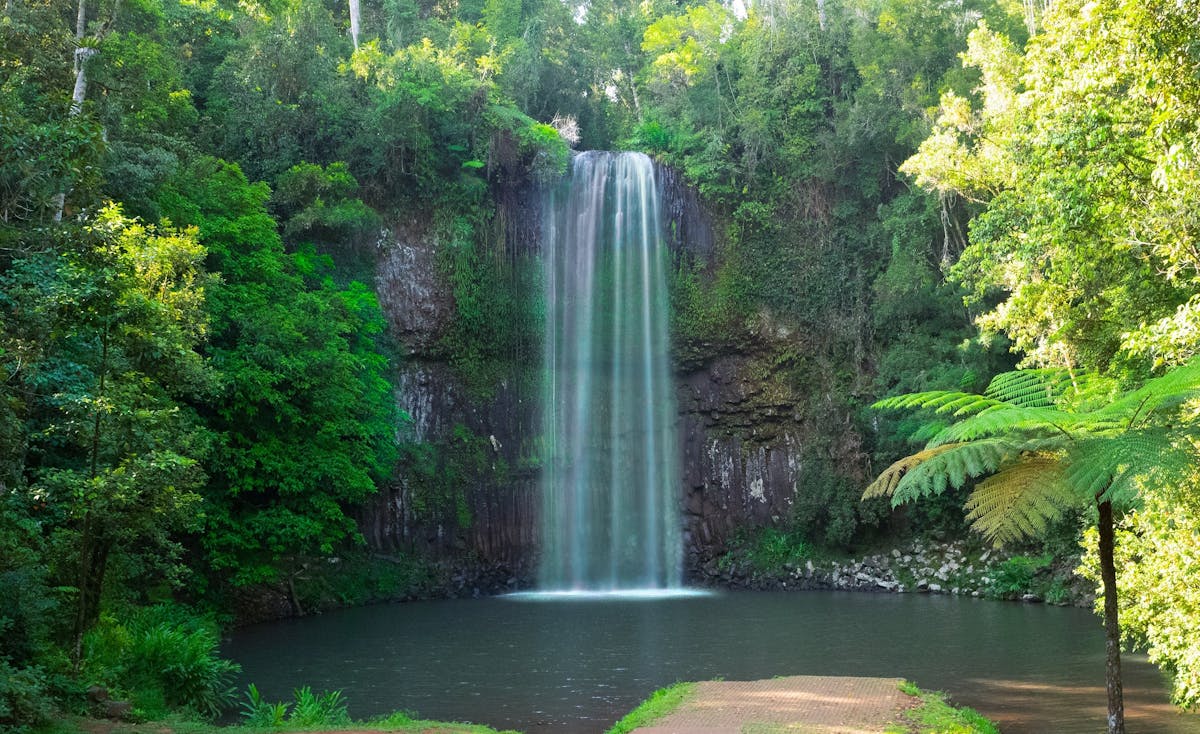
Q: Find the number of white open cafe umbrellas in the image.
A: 0